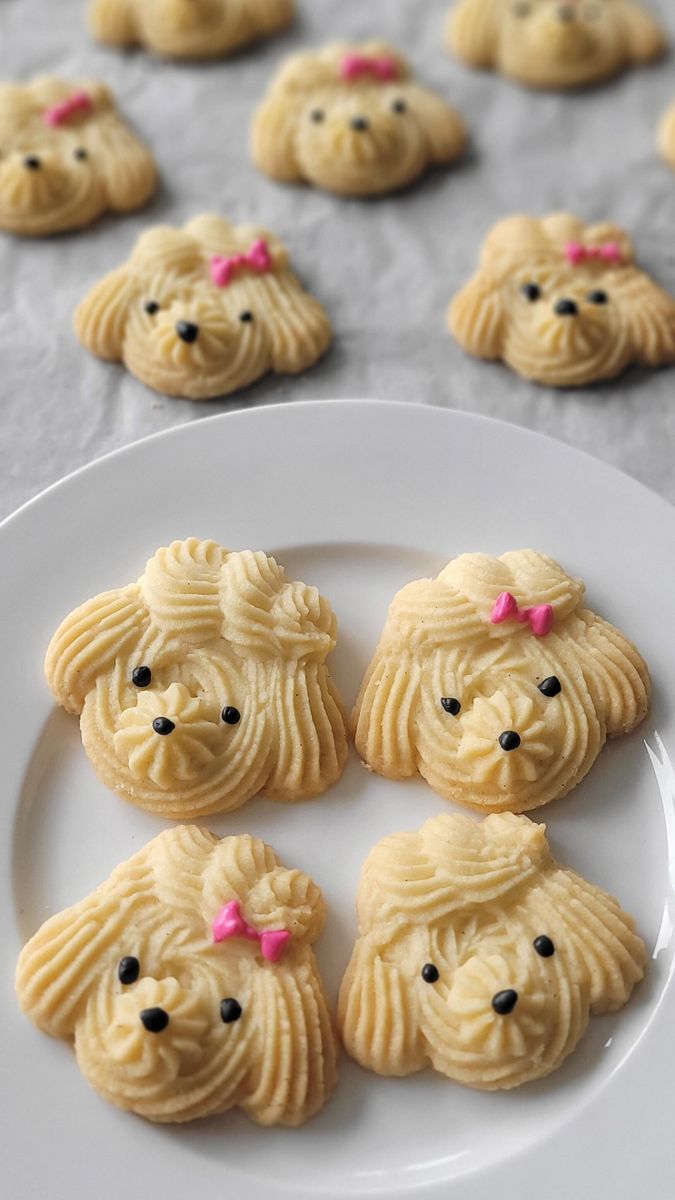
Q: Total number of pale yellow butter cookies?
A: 11